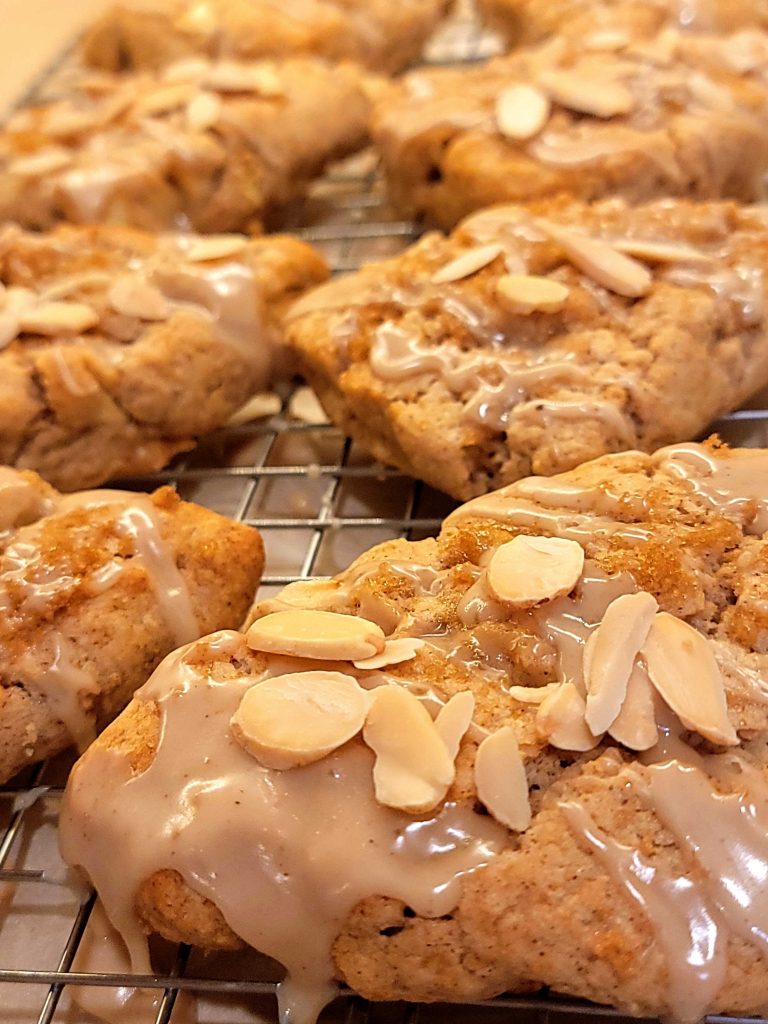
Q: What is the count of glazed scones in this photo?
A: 8